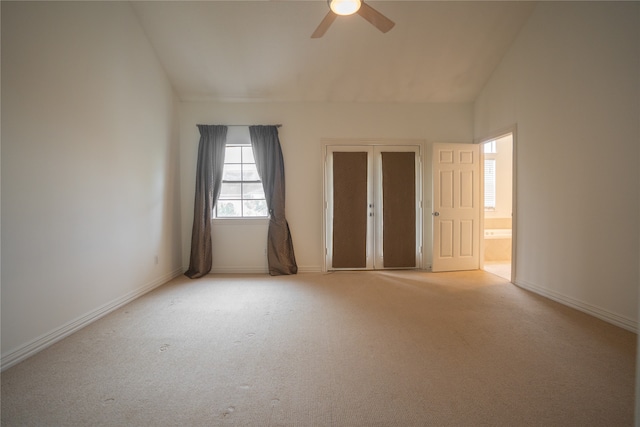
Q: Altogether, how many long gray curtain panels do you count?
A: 2